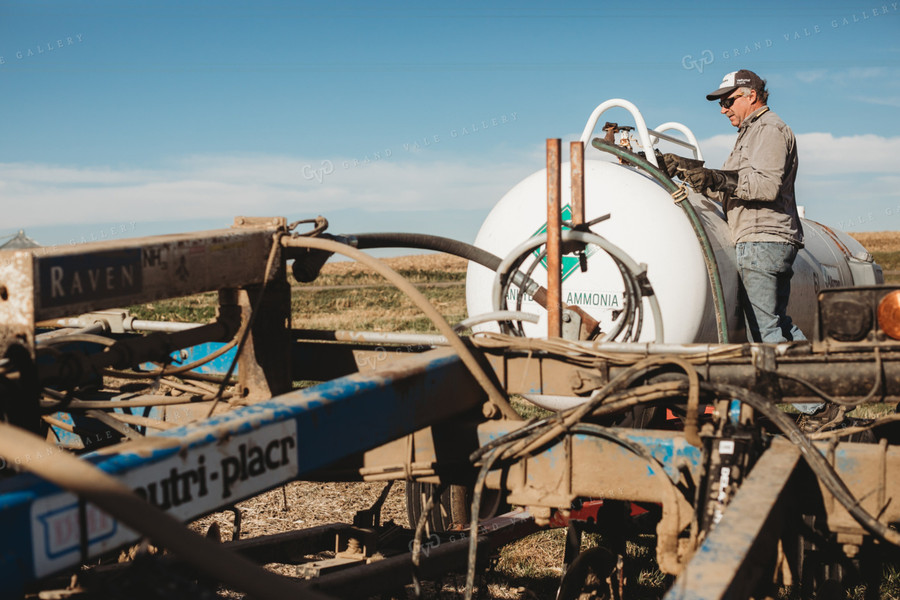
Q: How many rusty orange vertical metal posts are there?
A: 2